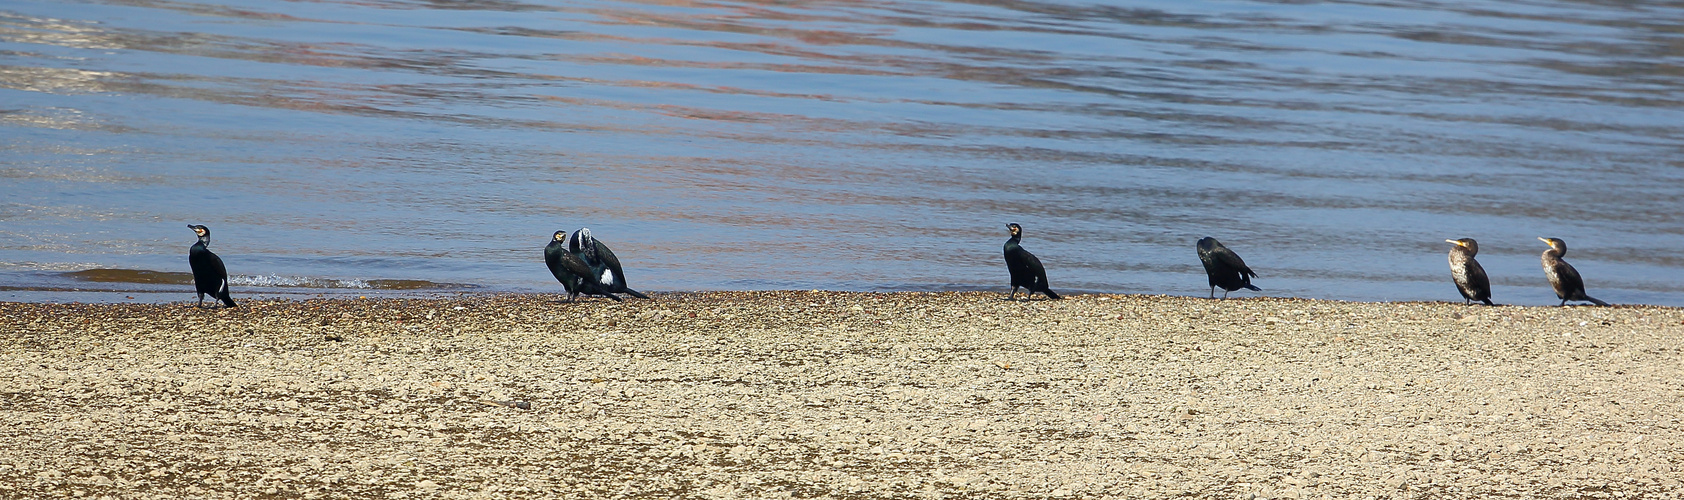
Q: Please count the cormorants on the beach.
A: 7